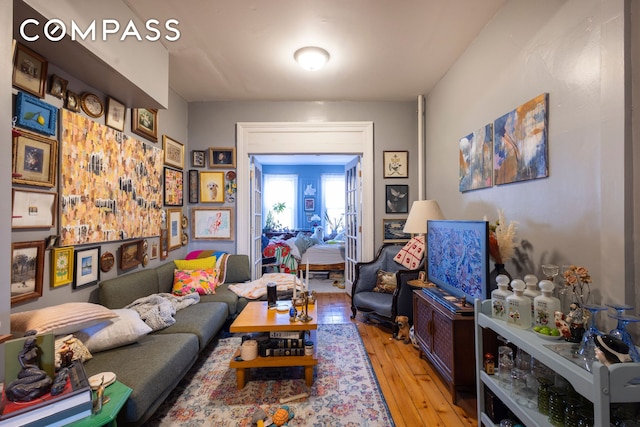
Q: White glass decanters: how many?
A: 4